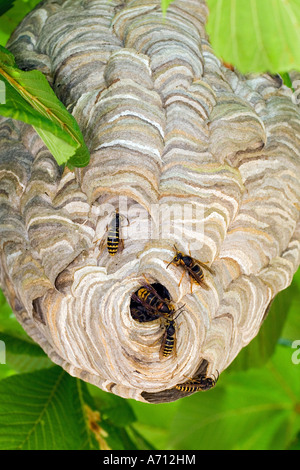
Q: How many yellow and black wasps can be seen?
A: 5